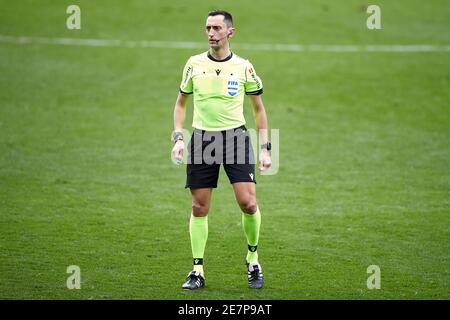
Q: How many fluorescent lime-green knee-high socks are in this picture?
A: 2